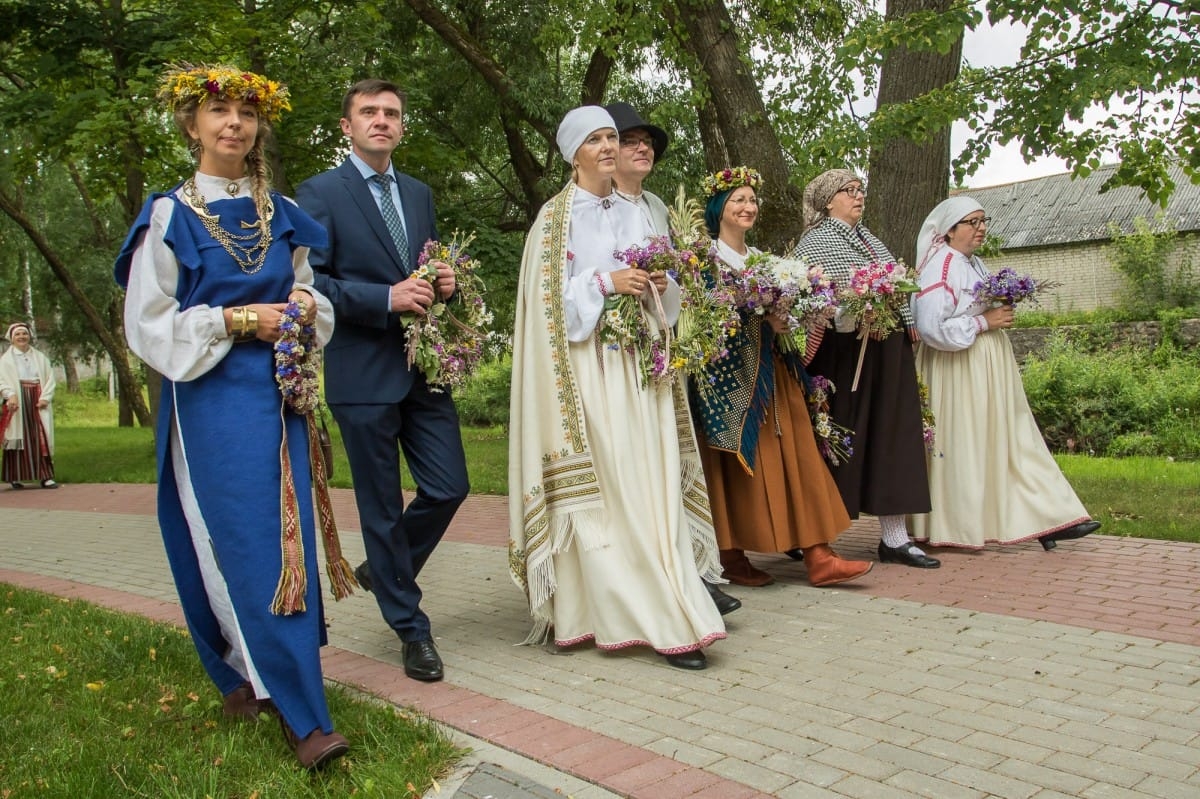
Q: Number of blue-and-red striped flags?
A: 0